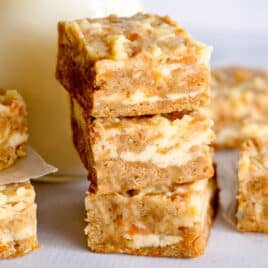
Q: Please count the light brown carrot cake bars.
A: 7